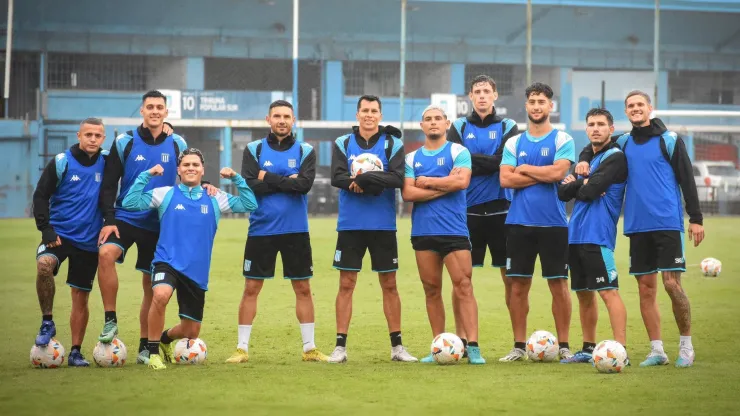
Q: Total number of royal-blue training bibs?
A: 10